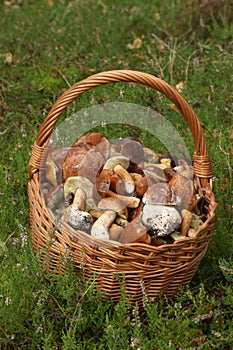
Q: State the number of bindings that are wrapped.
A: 2